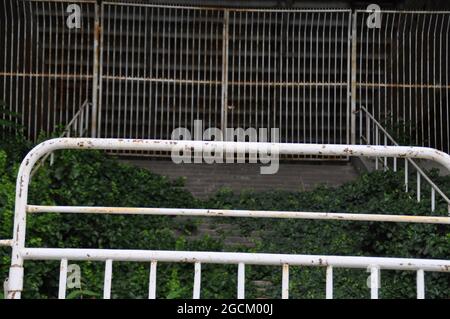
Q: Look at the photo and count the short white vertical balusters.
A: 9